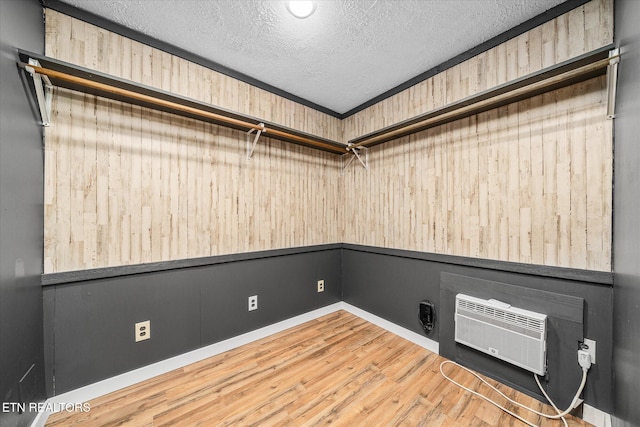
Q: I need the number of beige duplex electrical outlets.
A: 2